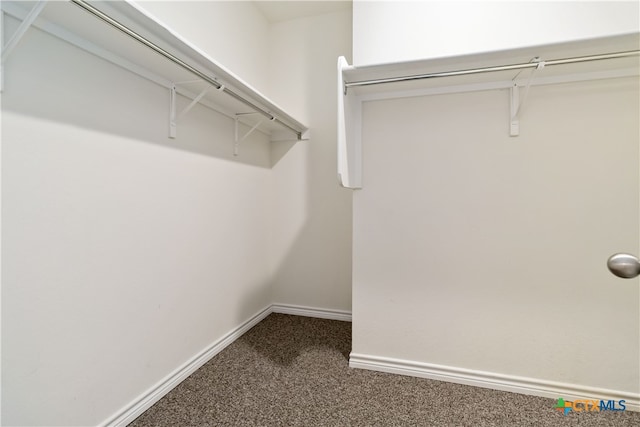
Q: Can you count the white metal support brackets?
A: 4